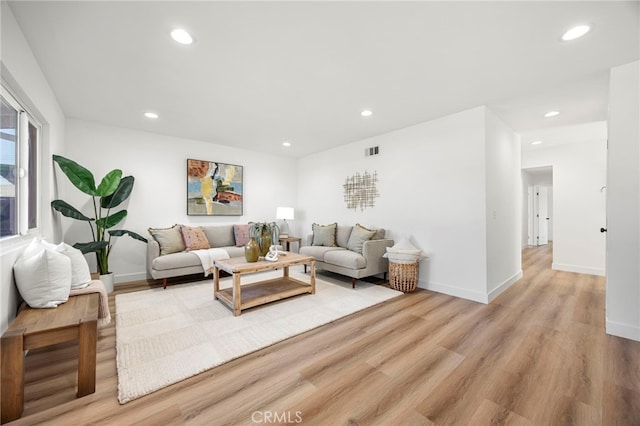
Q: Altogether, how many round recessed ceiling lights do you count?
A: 7